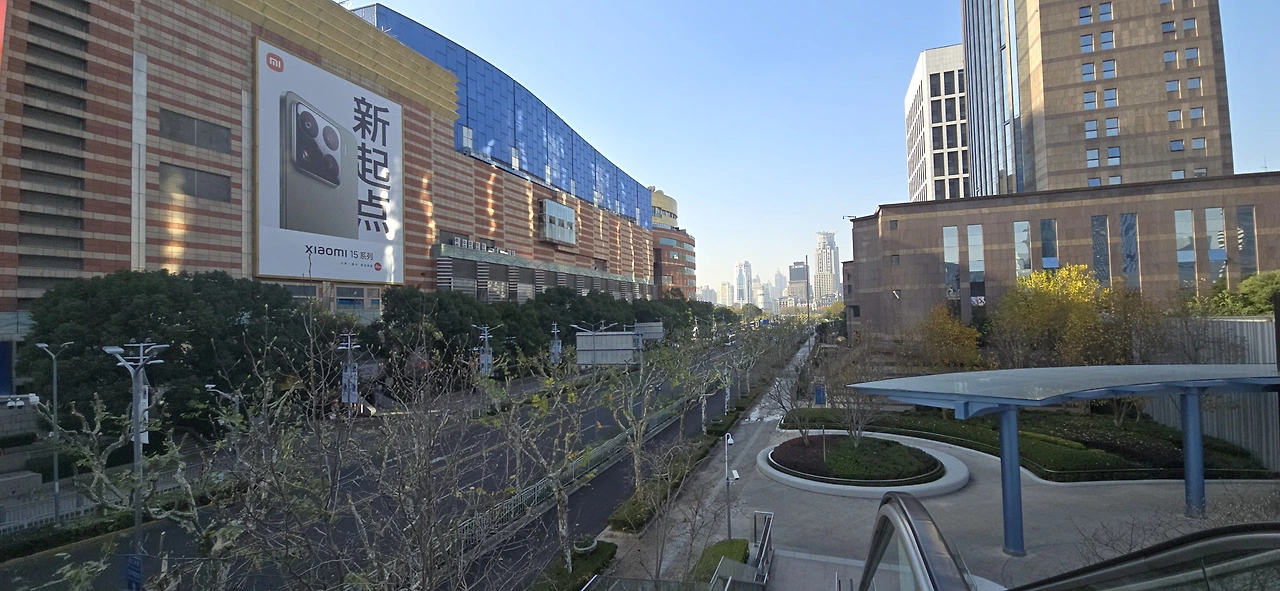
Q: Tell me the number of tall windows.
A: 9